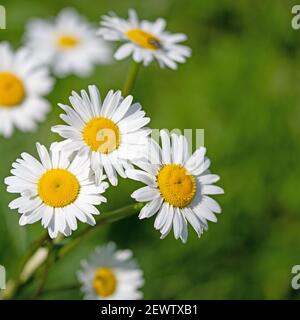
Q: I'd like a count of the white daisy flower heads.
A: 7